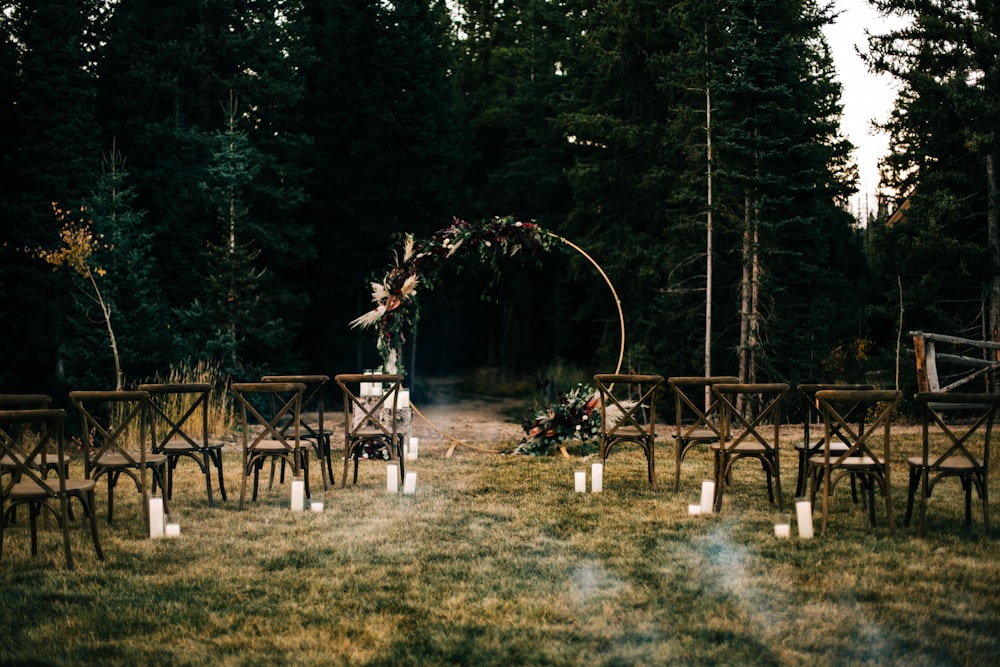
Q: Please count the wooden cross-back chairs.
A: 13